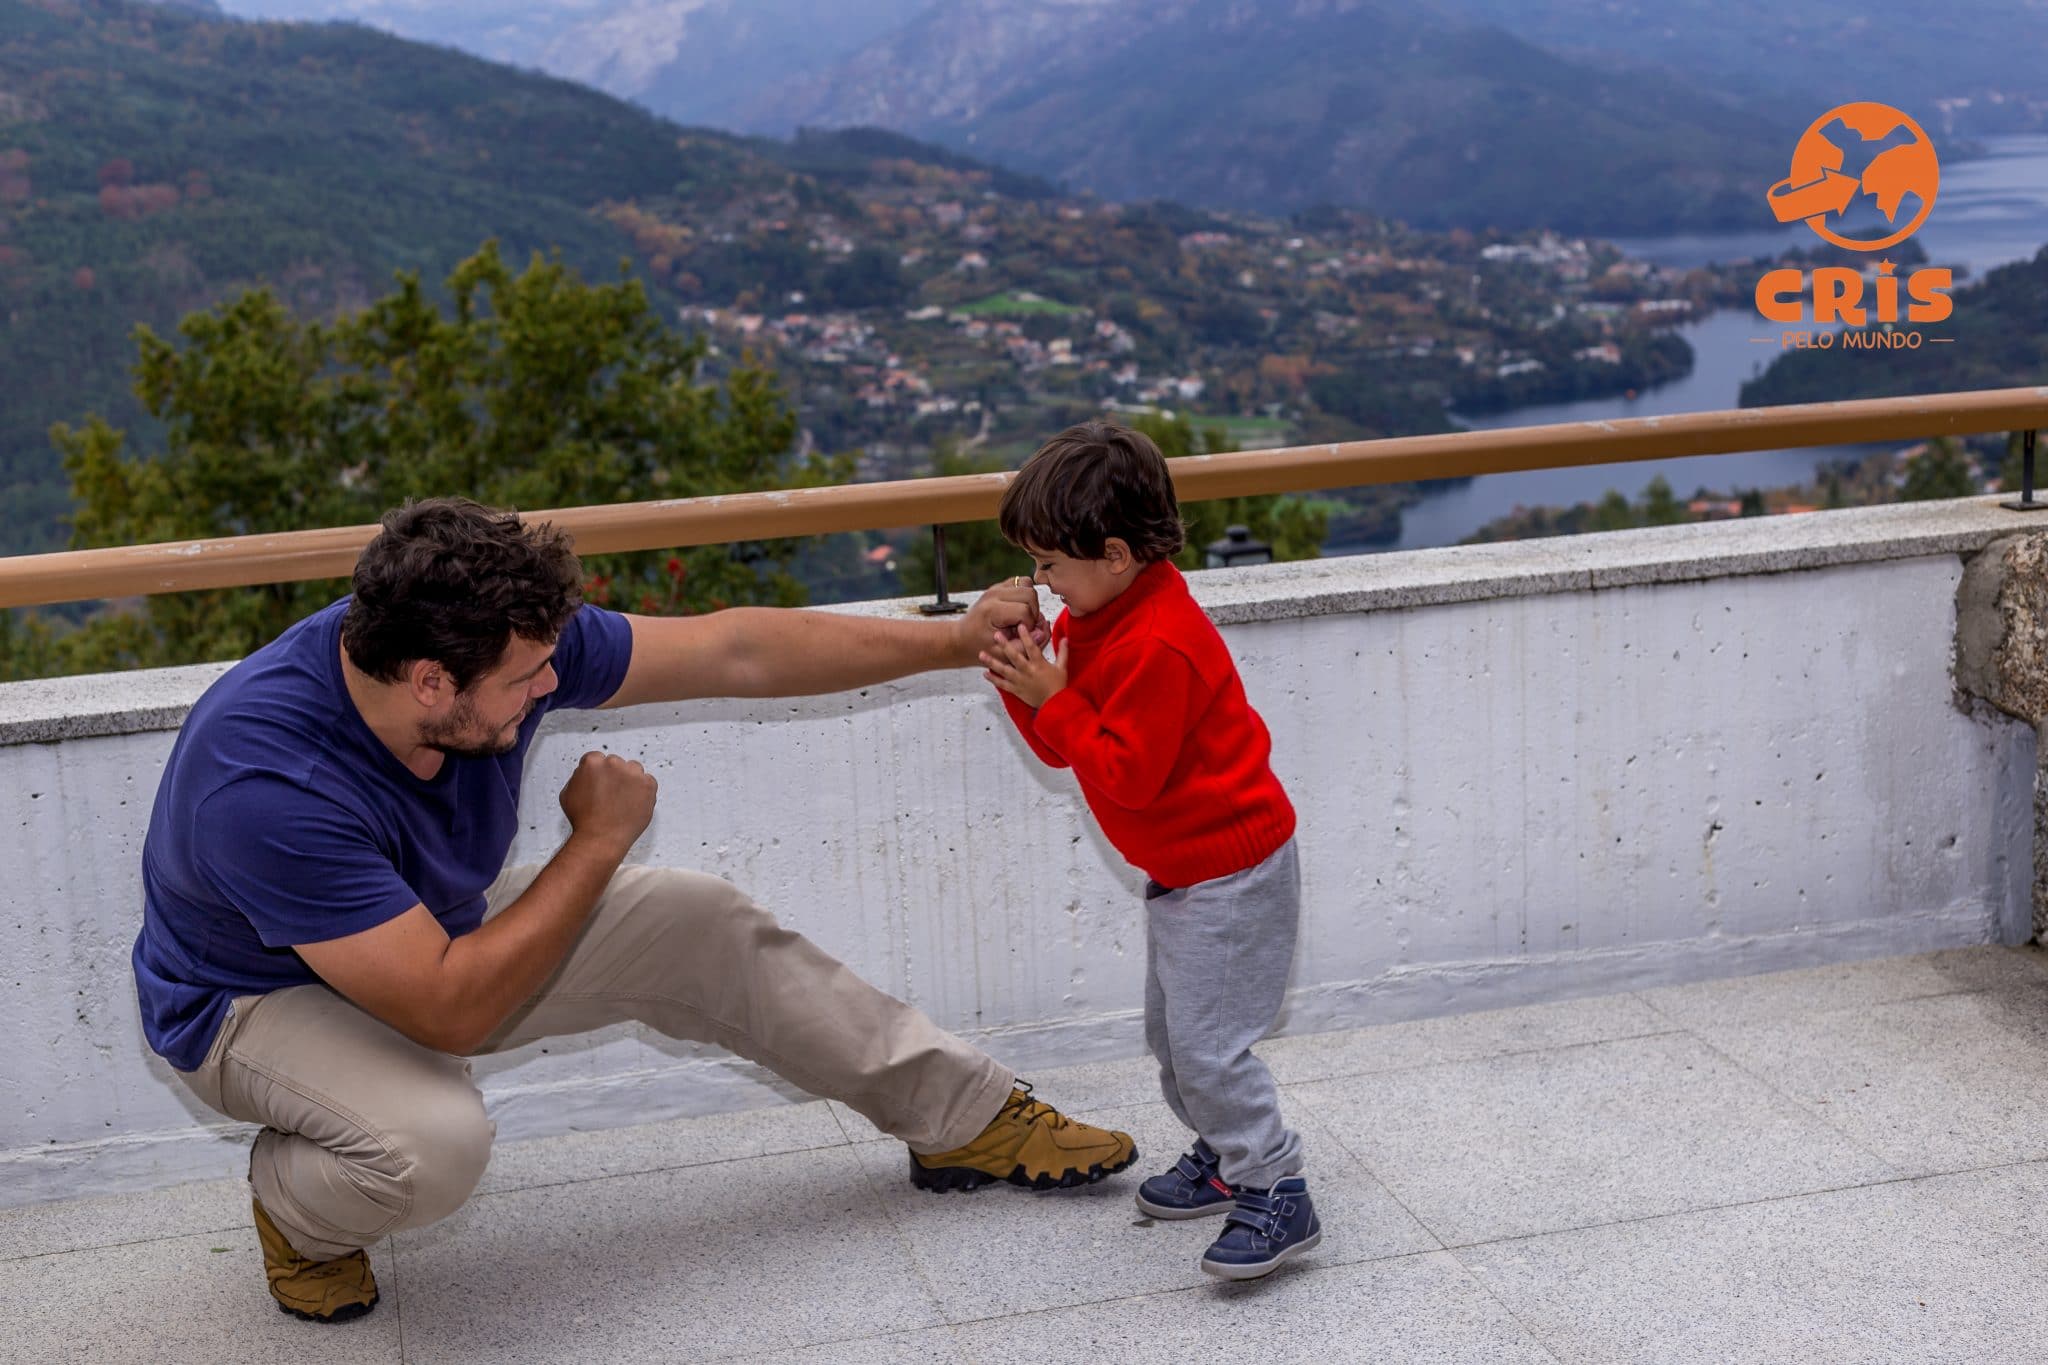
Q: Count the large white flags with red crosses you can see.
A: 0